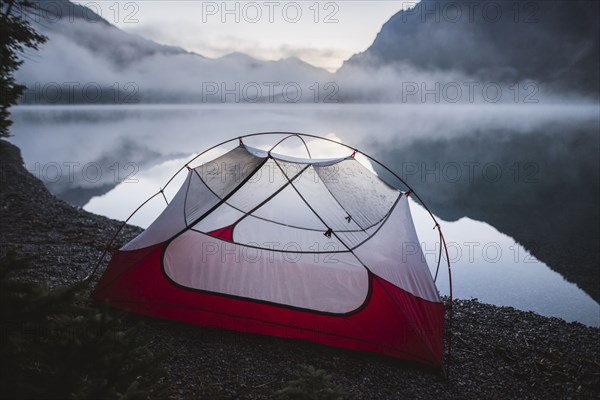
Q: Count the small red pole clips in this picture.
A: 4